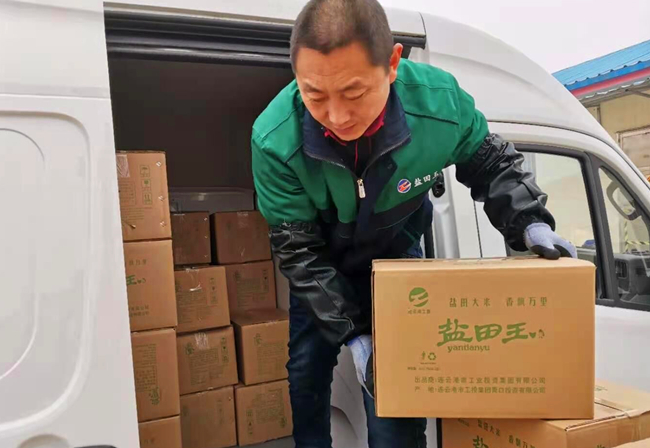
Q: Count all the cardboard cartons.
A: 14